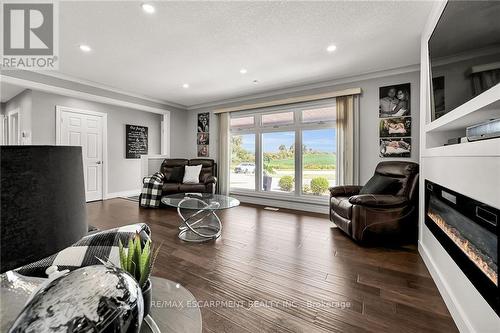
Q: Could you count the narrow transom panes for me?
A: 3